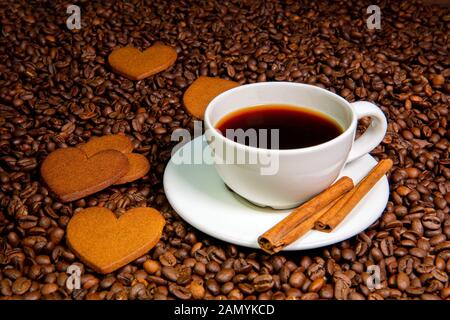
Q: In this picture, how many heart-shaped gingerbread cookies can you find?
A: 5